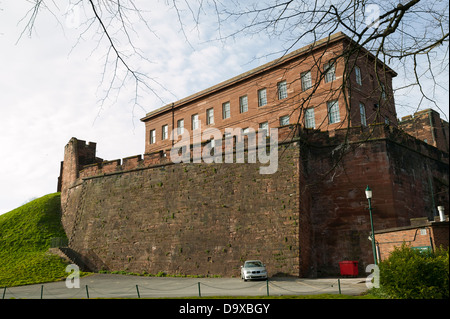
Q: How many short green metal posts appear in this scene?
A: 7